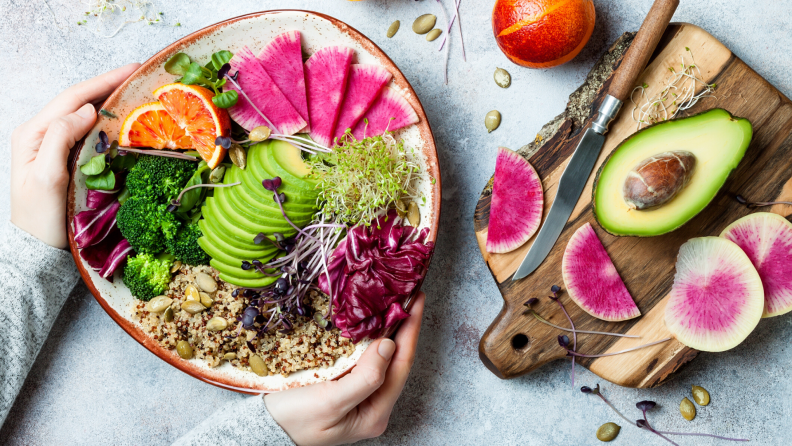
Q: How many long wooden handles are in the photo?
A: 1